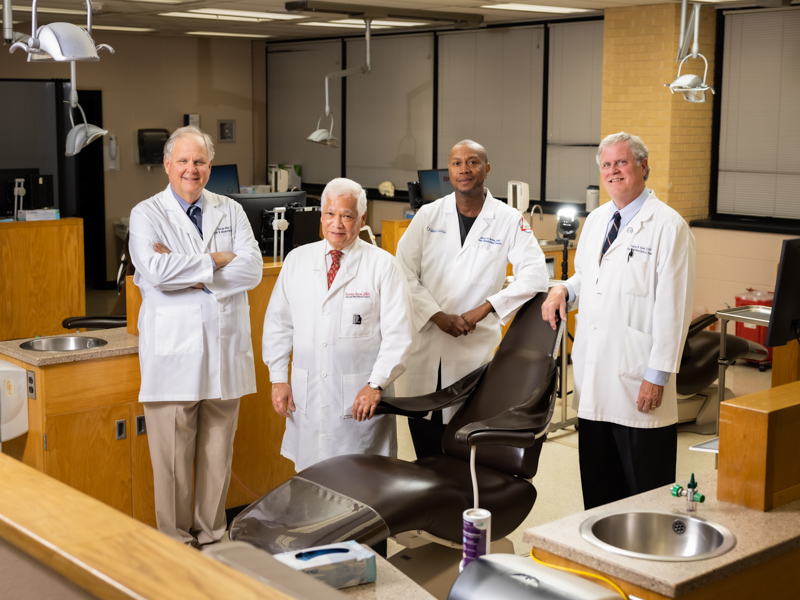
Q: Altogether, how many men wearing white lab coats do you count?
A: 4